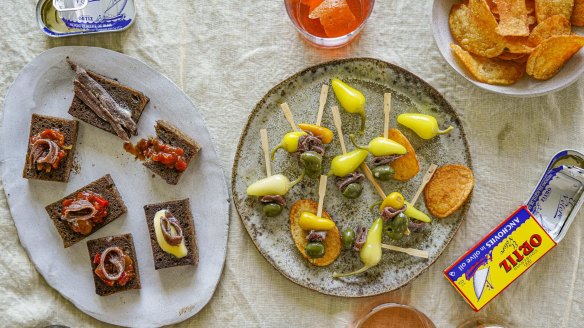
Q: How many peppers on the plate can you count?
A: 11